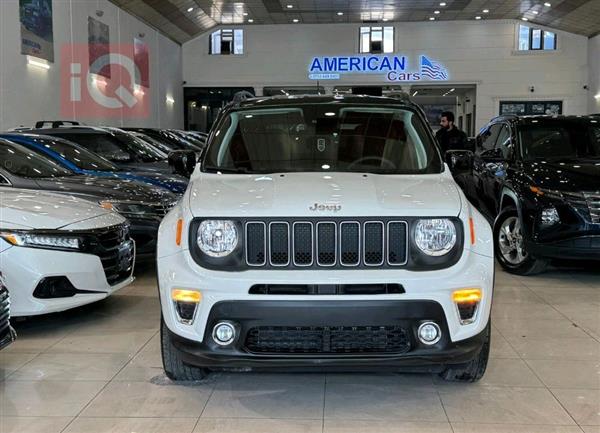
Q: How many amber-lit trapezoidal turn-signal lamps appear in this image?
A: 2